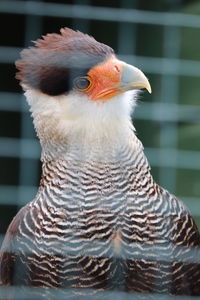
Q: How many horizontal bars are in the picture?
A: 7